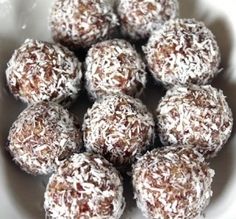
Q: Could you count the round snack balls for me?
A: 10